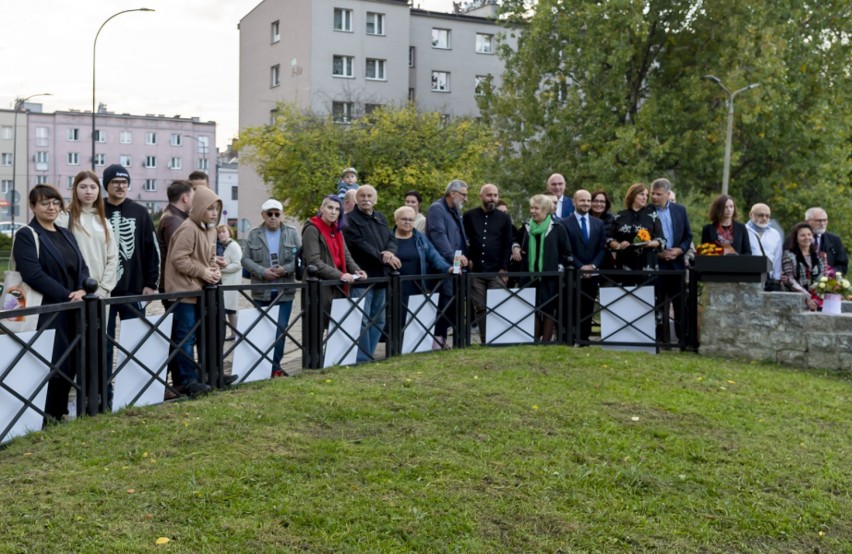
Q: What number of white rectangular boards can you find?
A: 7